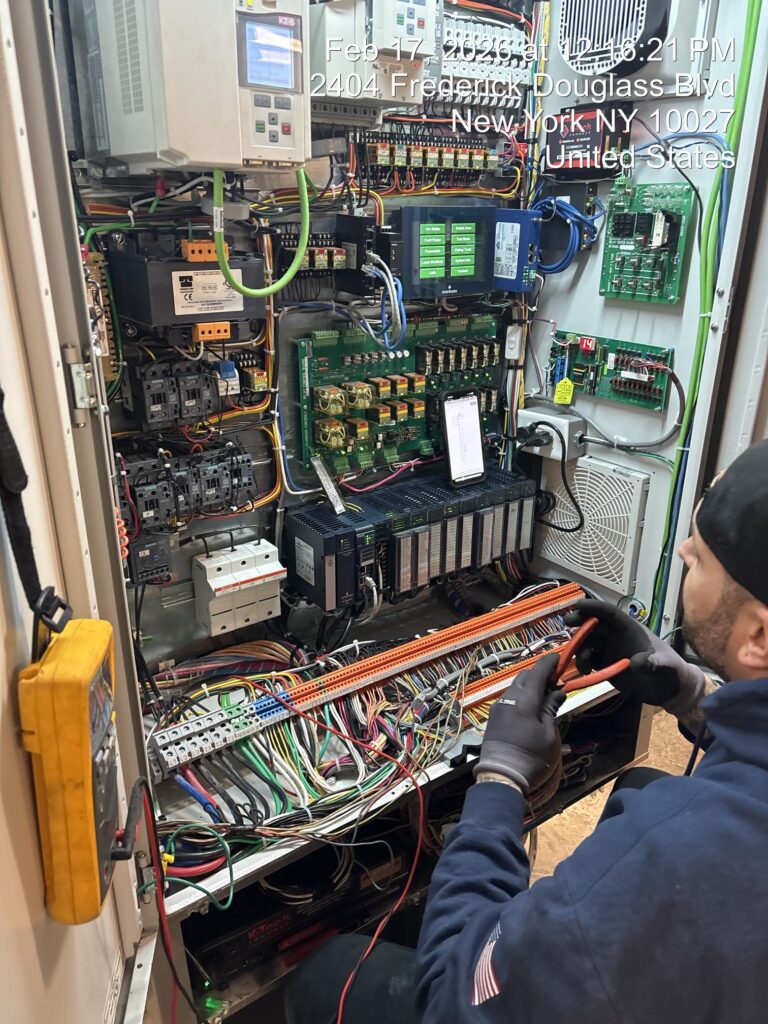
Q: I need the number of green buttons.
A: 12